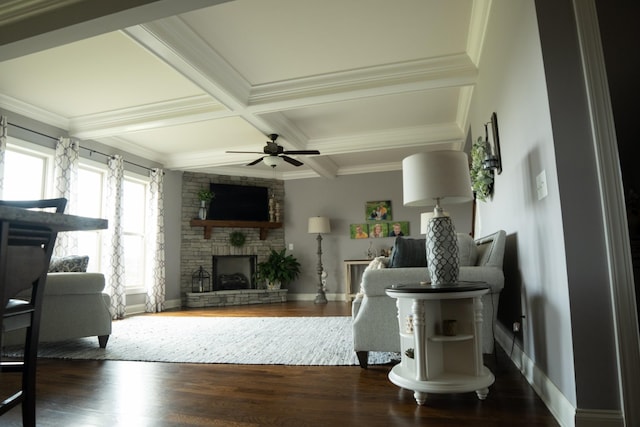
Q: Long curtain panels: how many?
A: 4